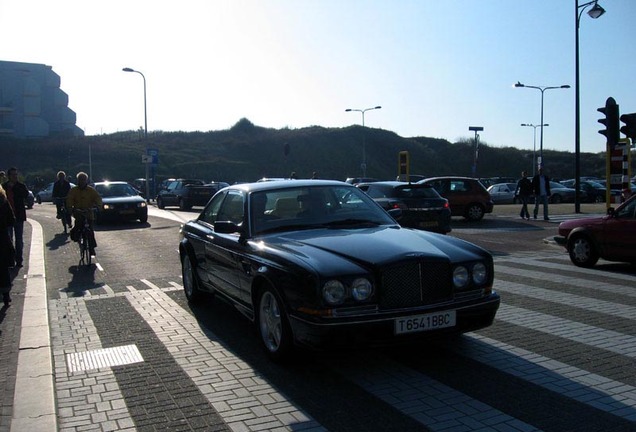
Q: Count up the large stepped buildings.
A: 1